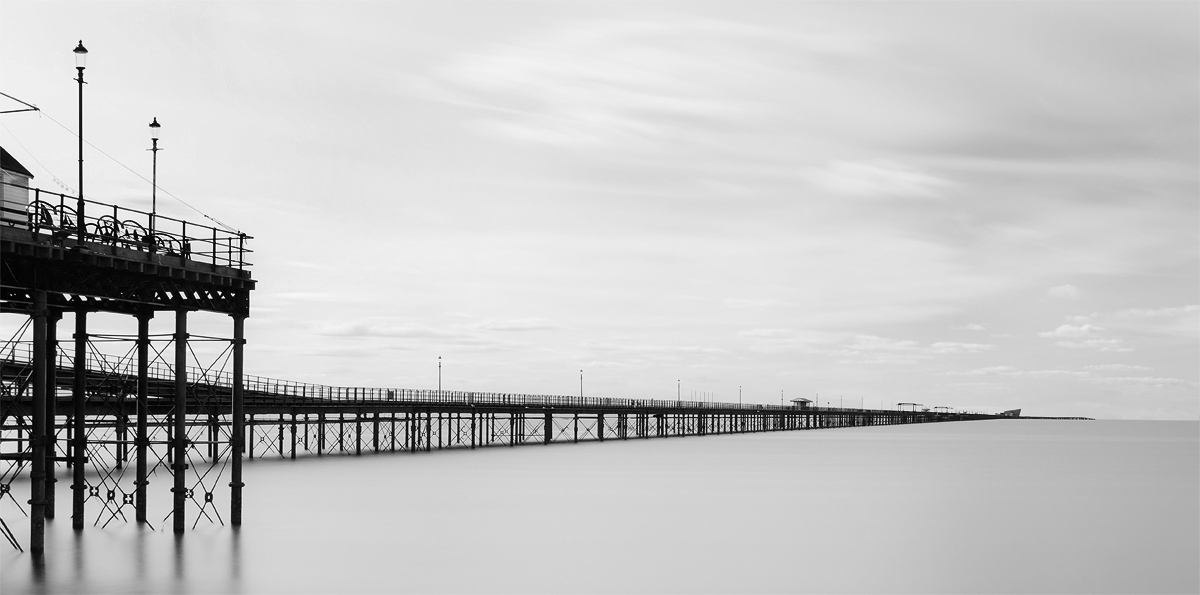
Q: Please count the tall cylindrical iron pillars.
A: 6